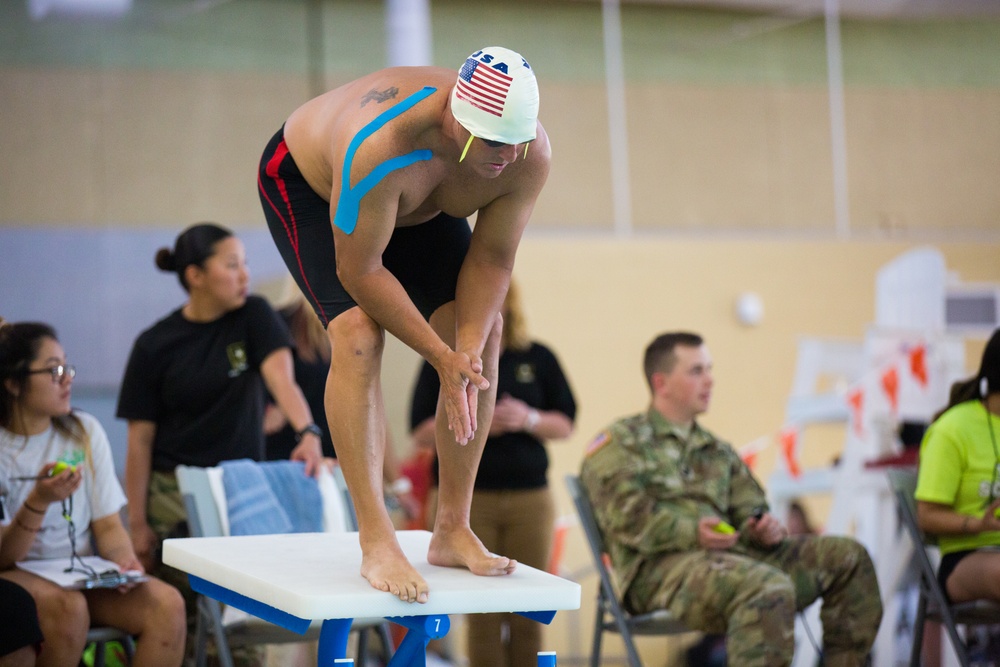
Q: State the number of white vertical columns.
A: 3